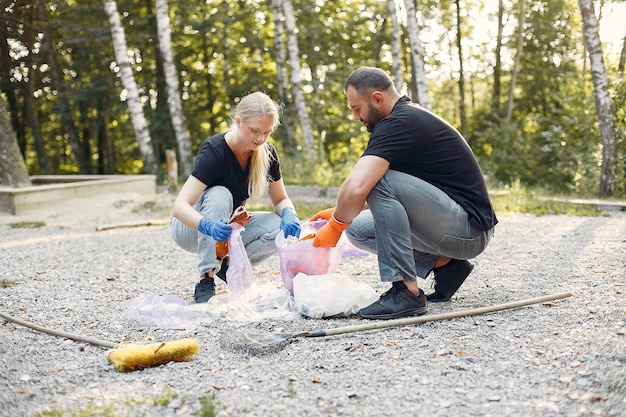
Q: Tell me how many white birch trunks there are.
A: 7